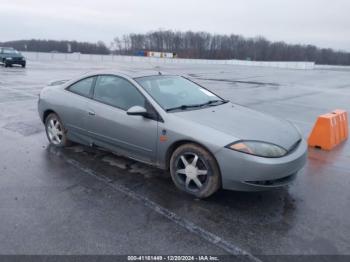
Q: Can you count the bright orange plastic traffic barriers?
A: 1